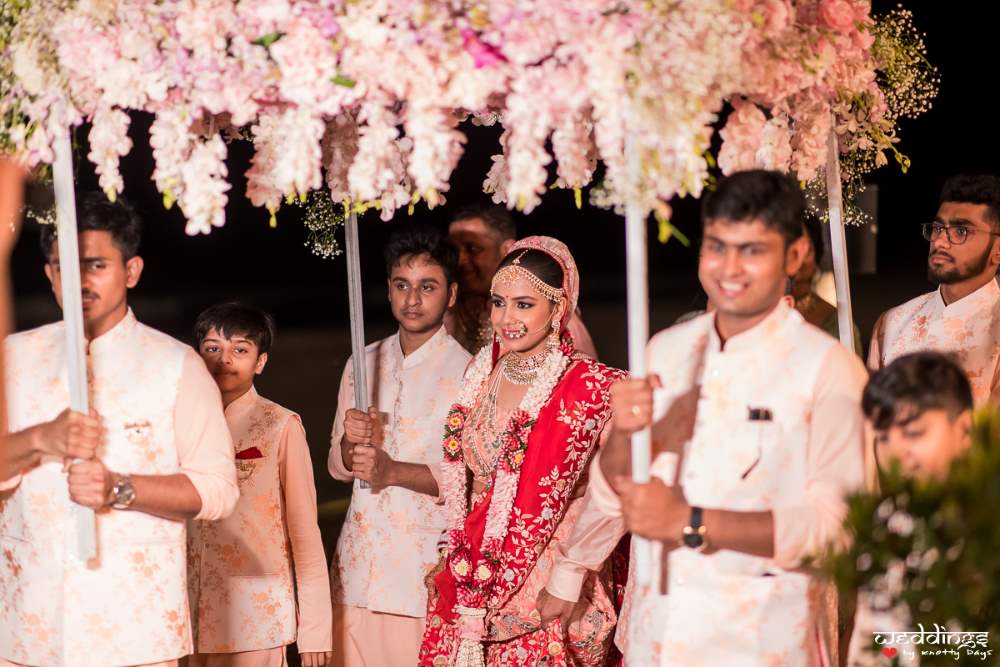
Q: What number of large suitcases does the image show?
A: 0